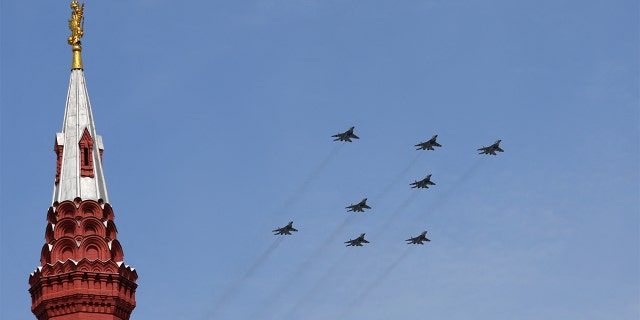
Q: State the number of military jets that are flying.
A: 8